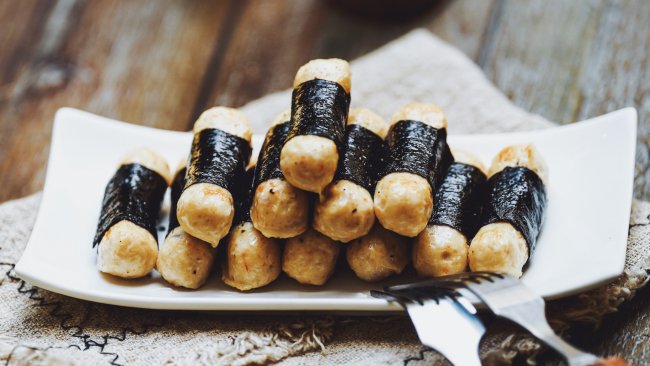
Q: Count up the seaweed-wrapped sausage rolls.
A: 12